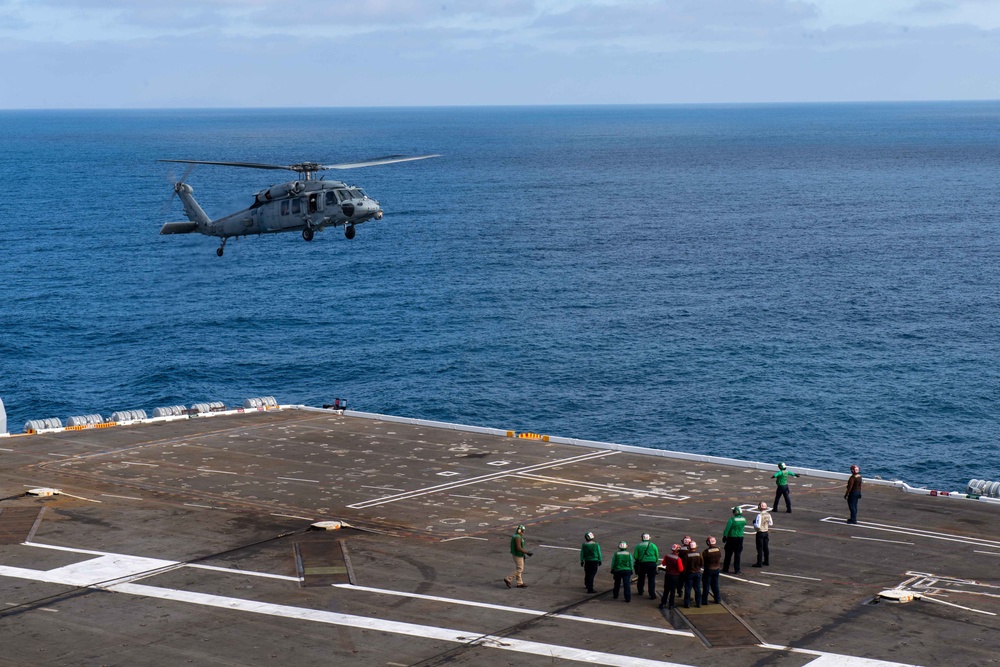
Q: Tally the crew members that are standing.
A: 12